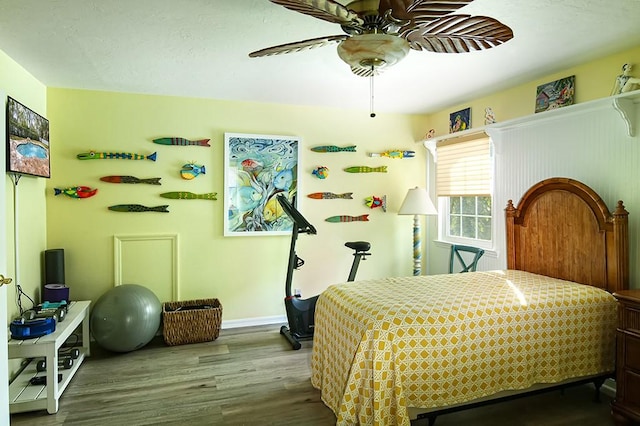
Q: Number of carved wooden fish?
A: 14